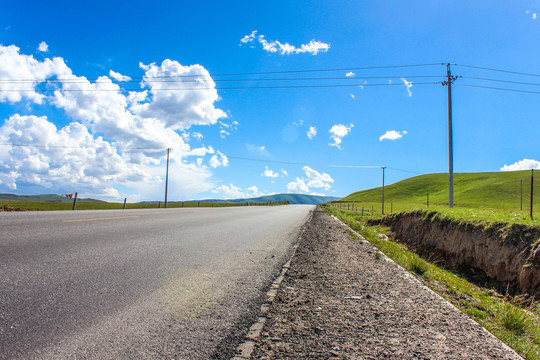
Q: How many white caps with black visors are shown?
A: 0